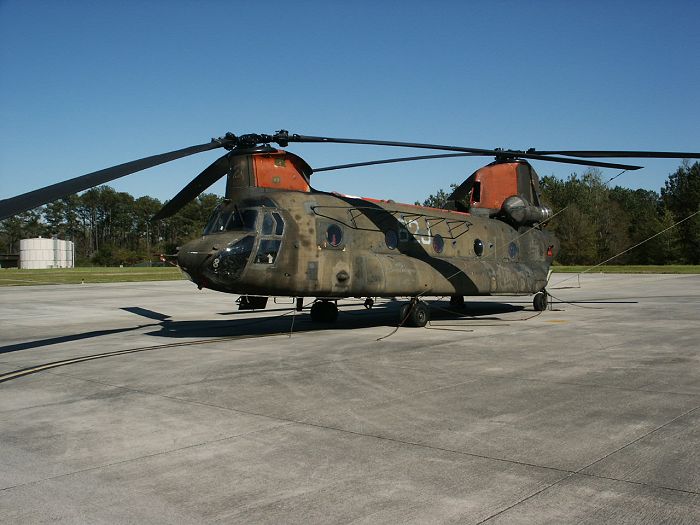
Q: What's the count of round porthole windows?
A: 5